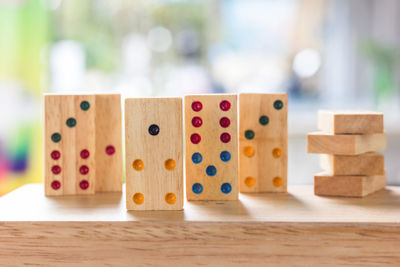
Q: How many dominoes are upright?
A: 5